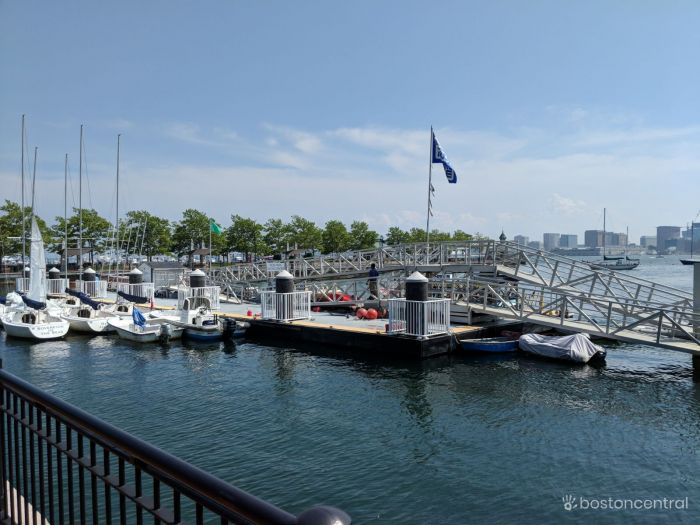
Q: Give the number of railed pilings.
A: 7